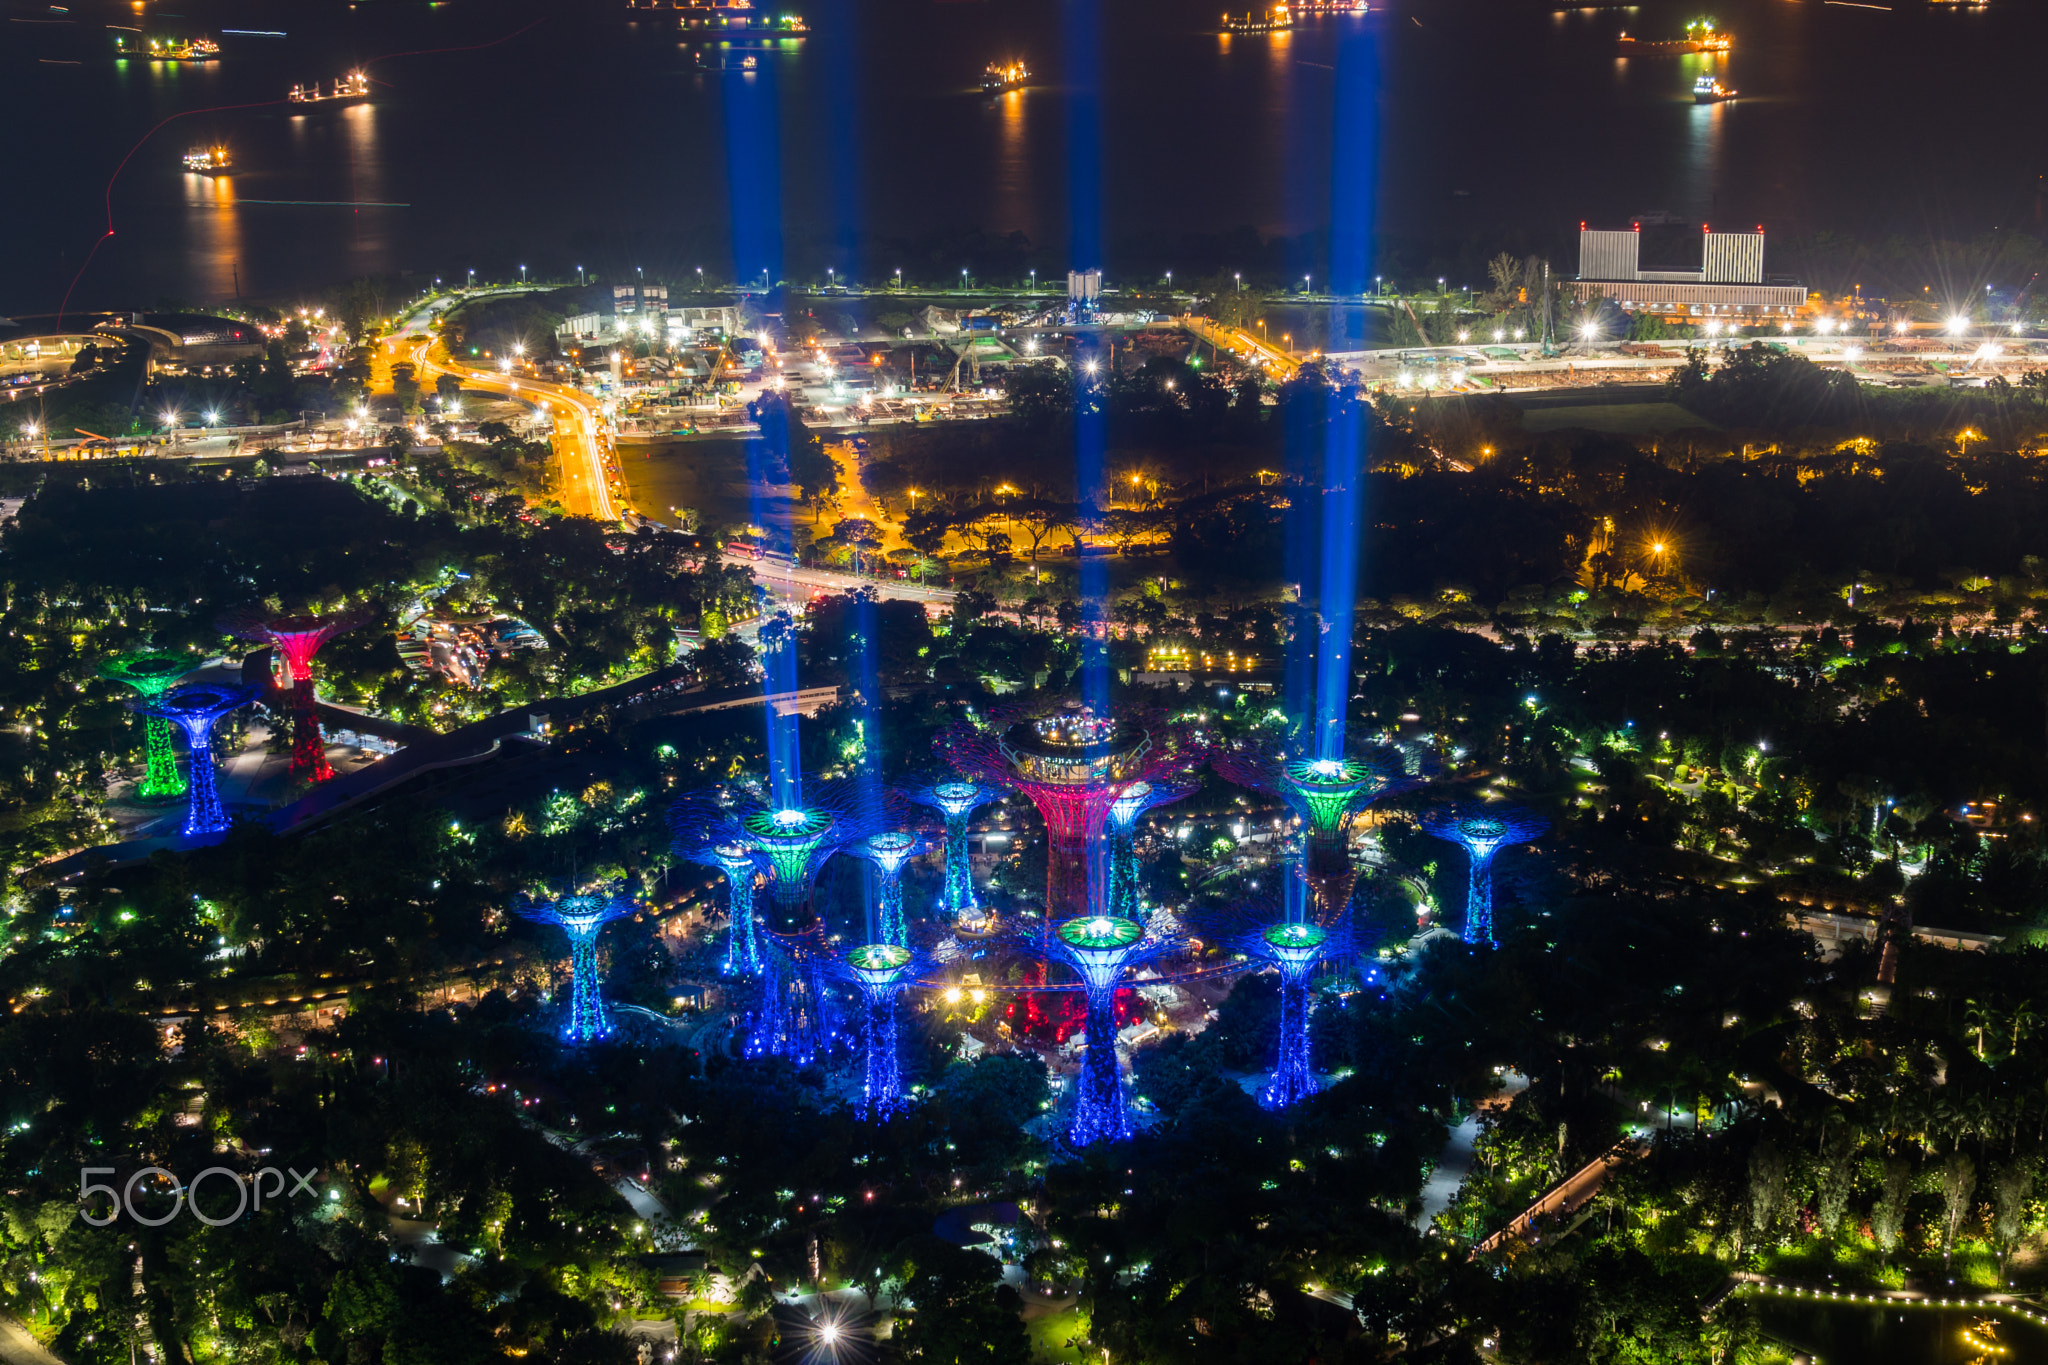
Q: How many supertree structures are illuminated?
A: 15